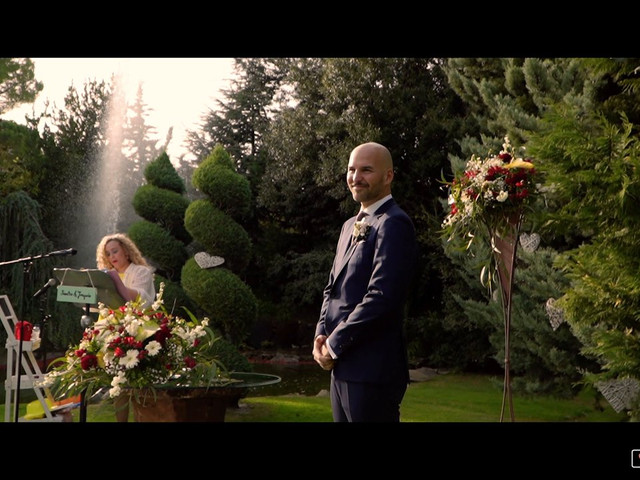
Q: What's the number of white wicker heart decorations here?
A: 4